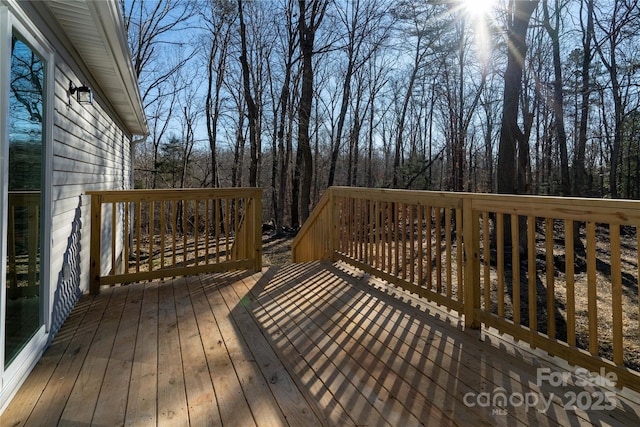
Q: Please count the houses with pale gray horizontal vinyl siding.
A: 1